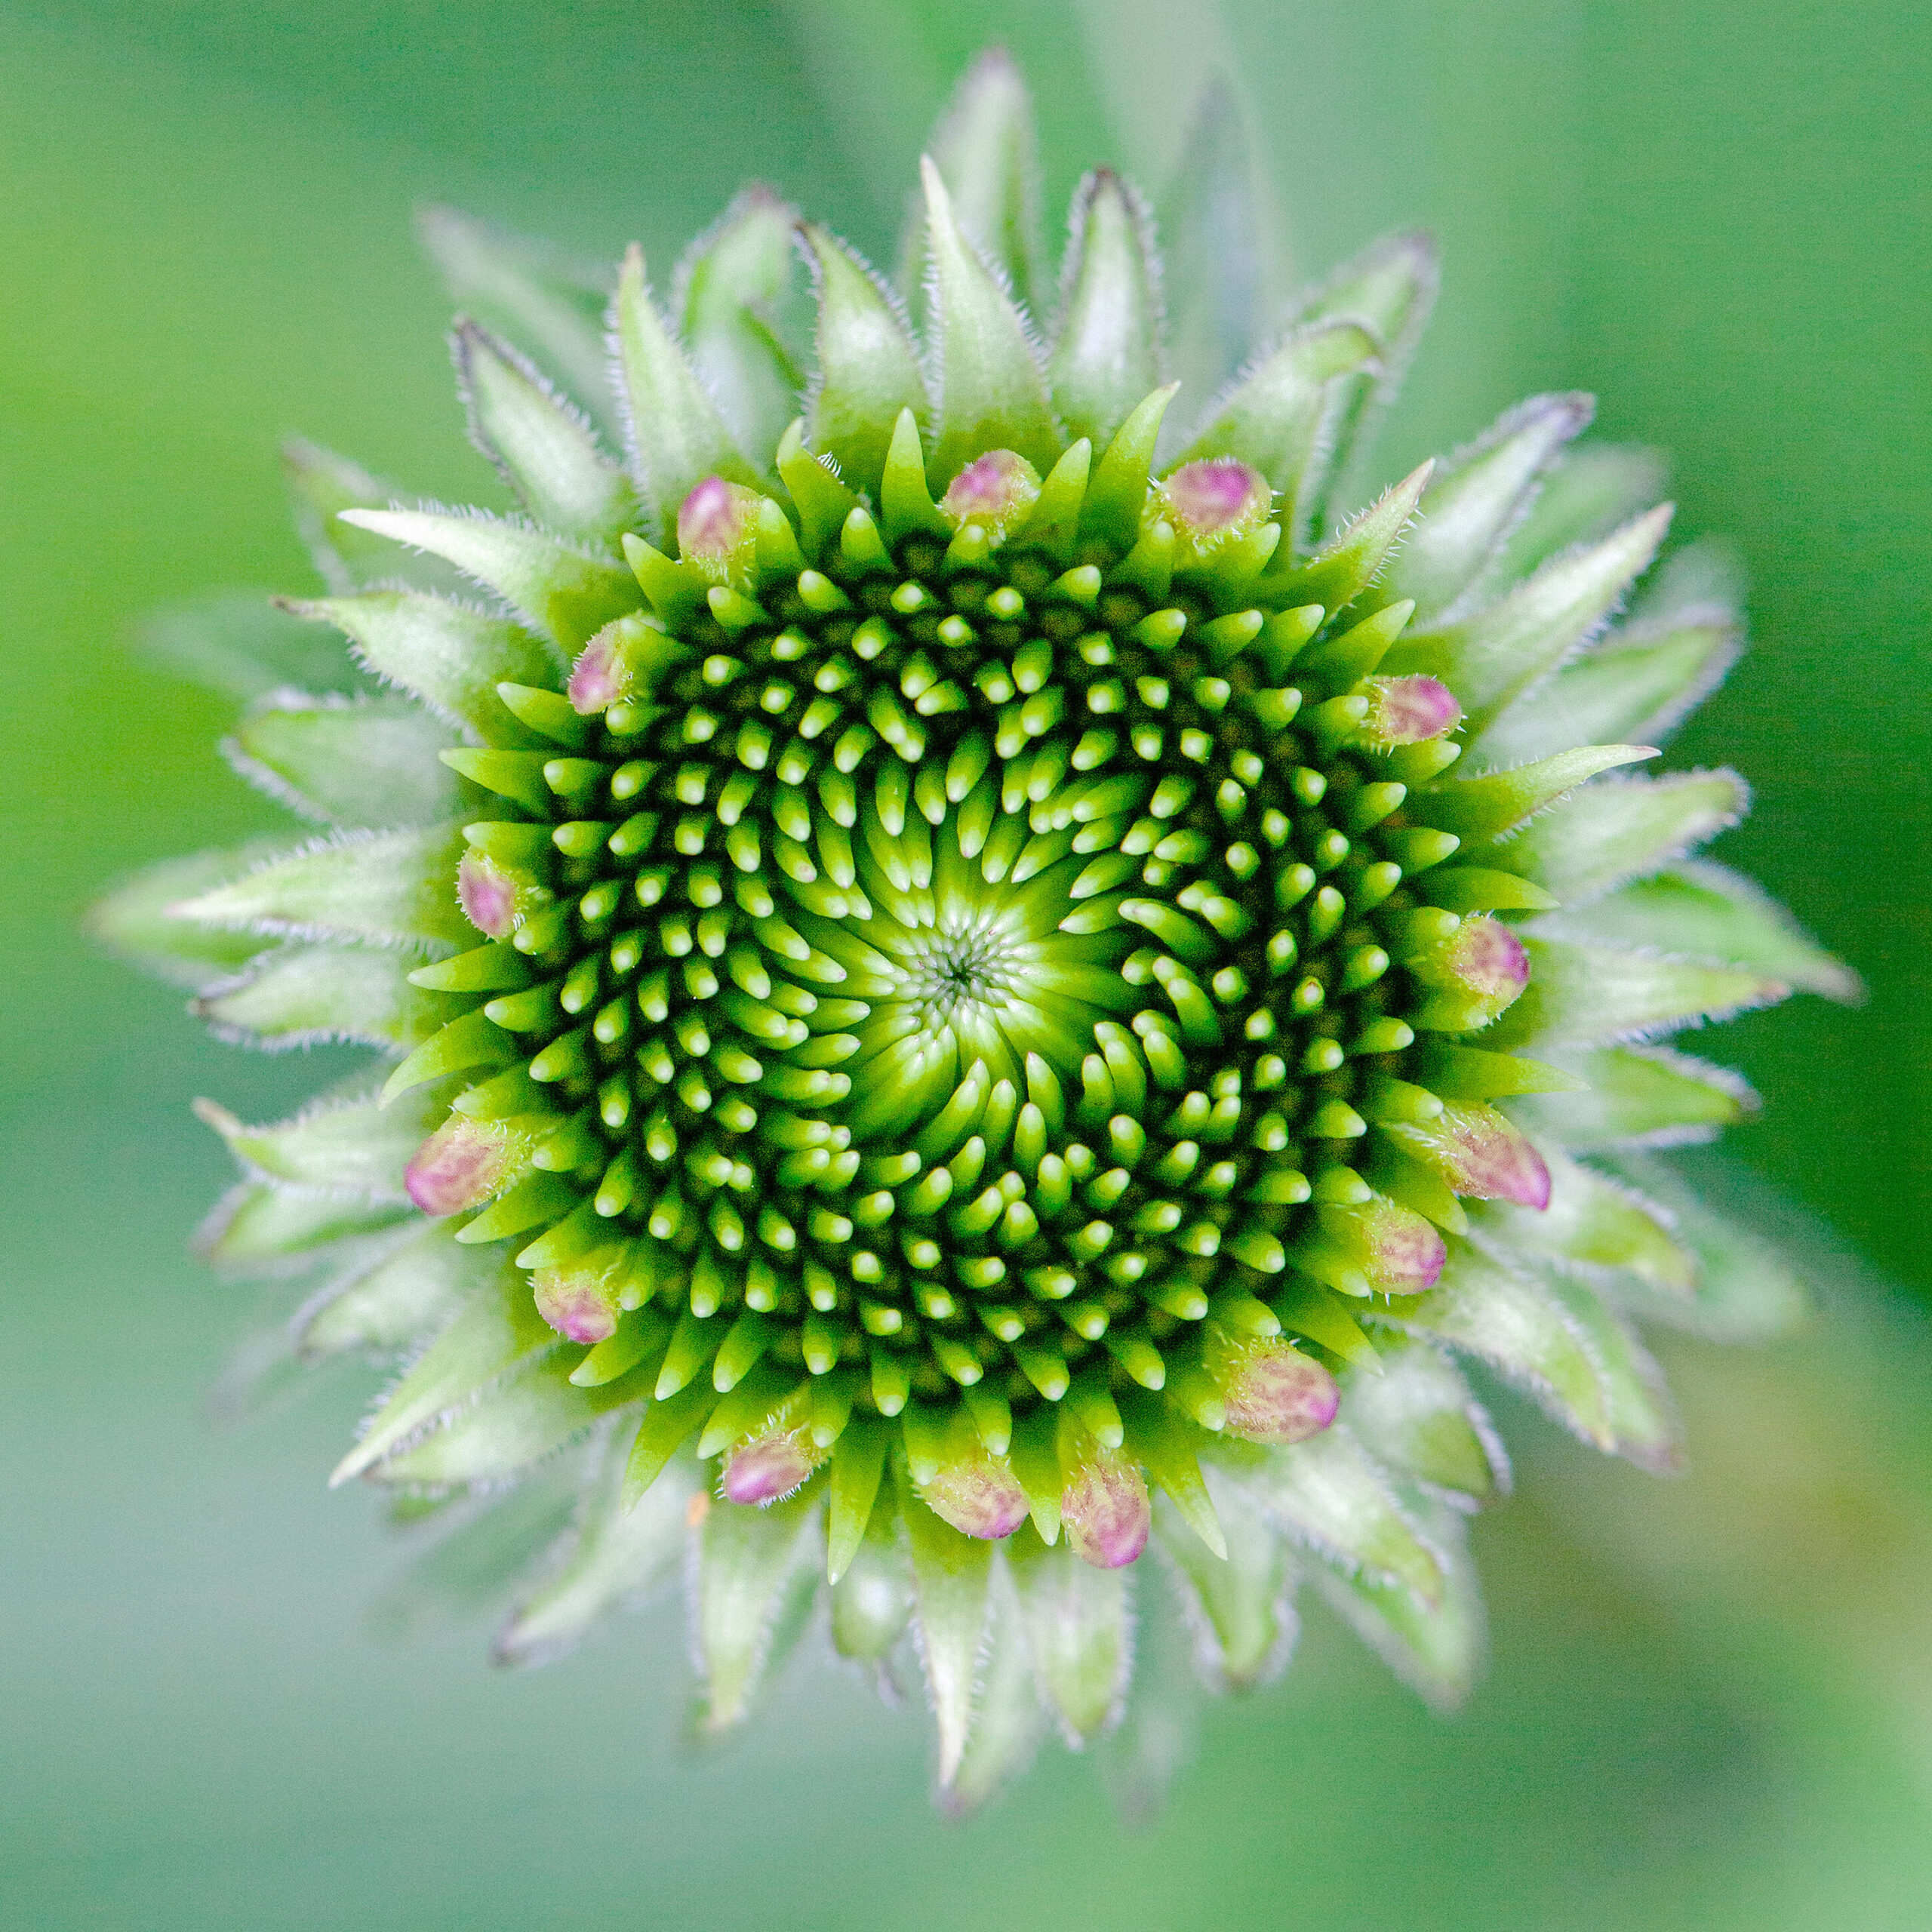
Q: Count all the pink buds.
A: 15